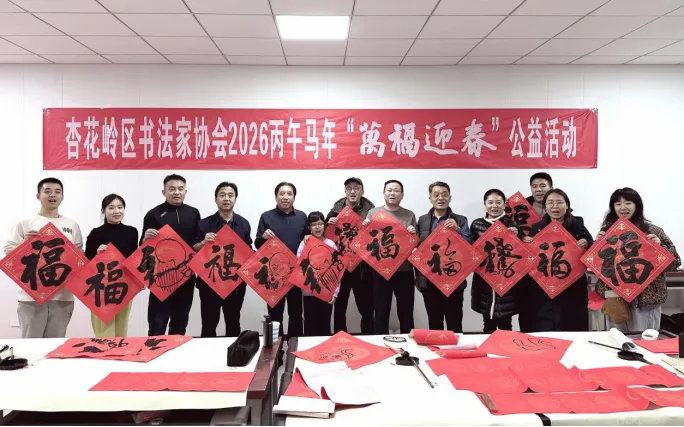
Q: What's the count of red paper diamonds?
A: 13